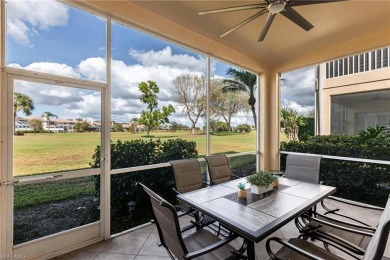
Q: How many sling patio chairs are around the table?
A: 6